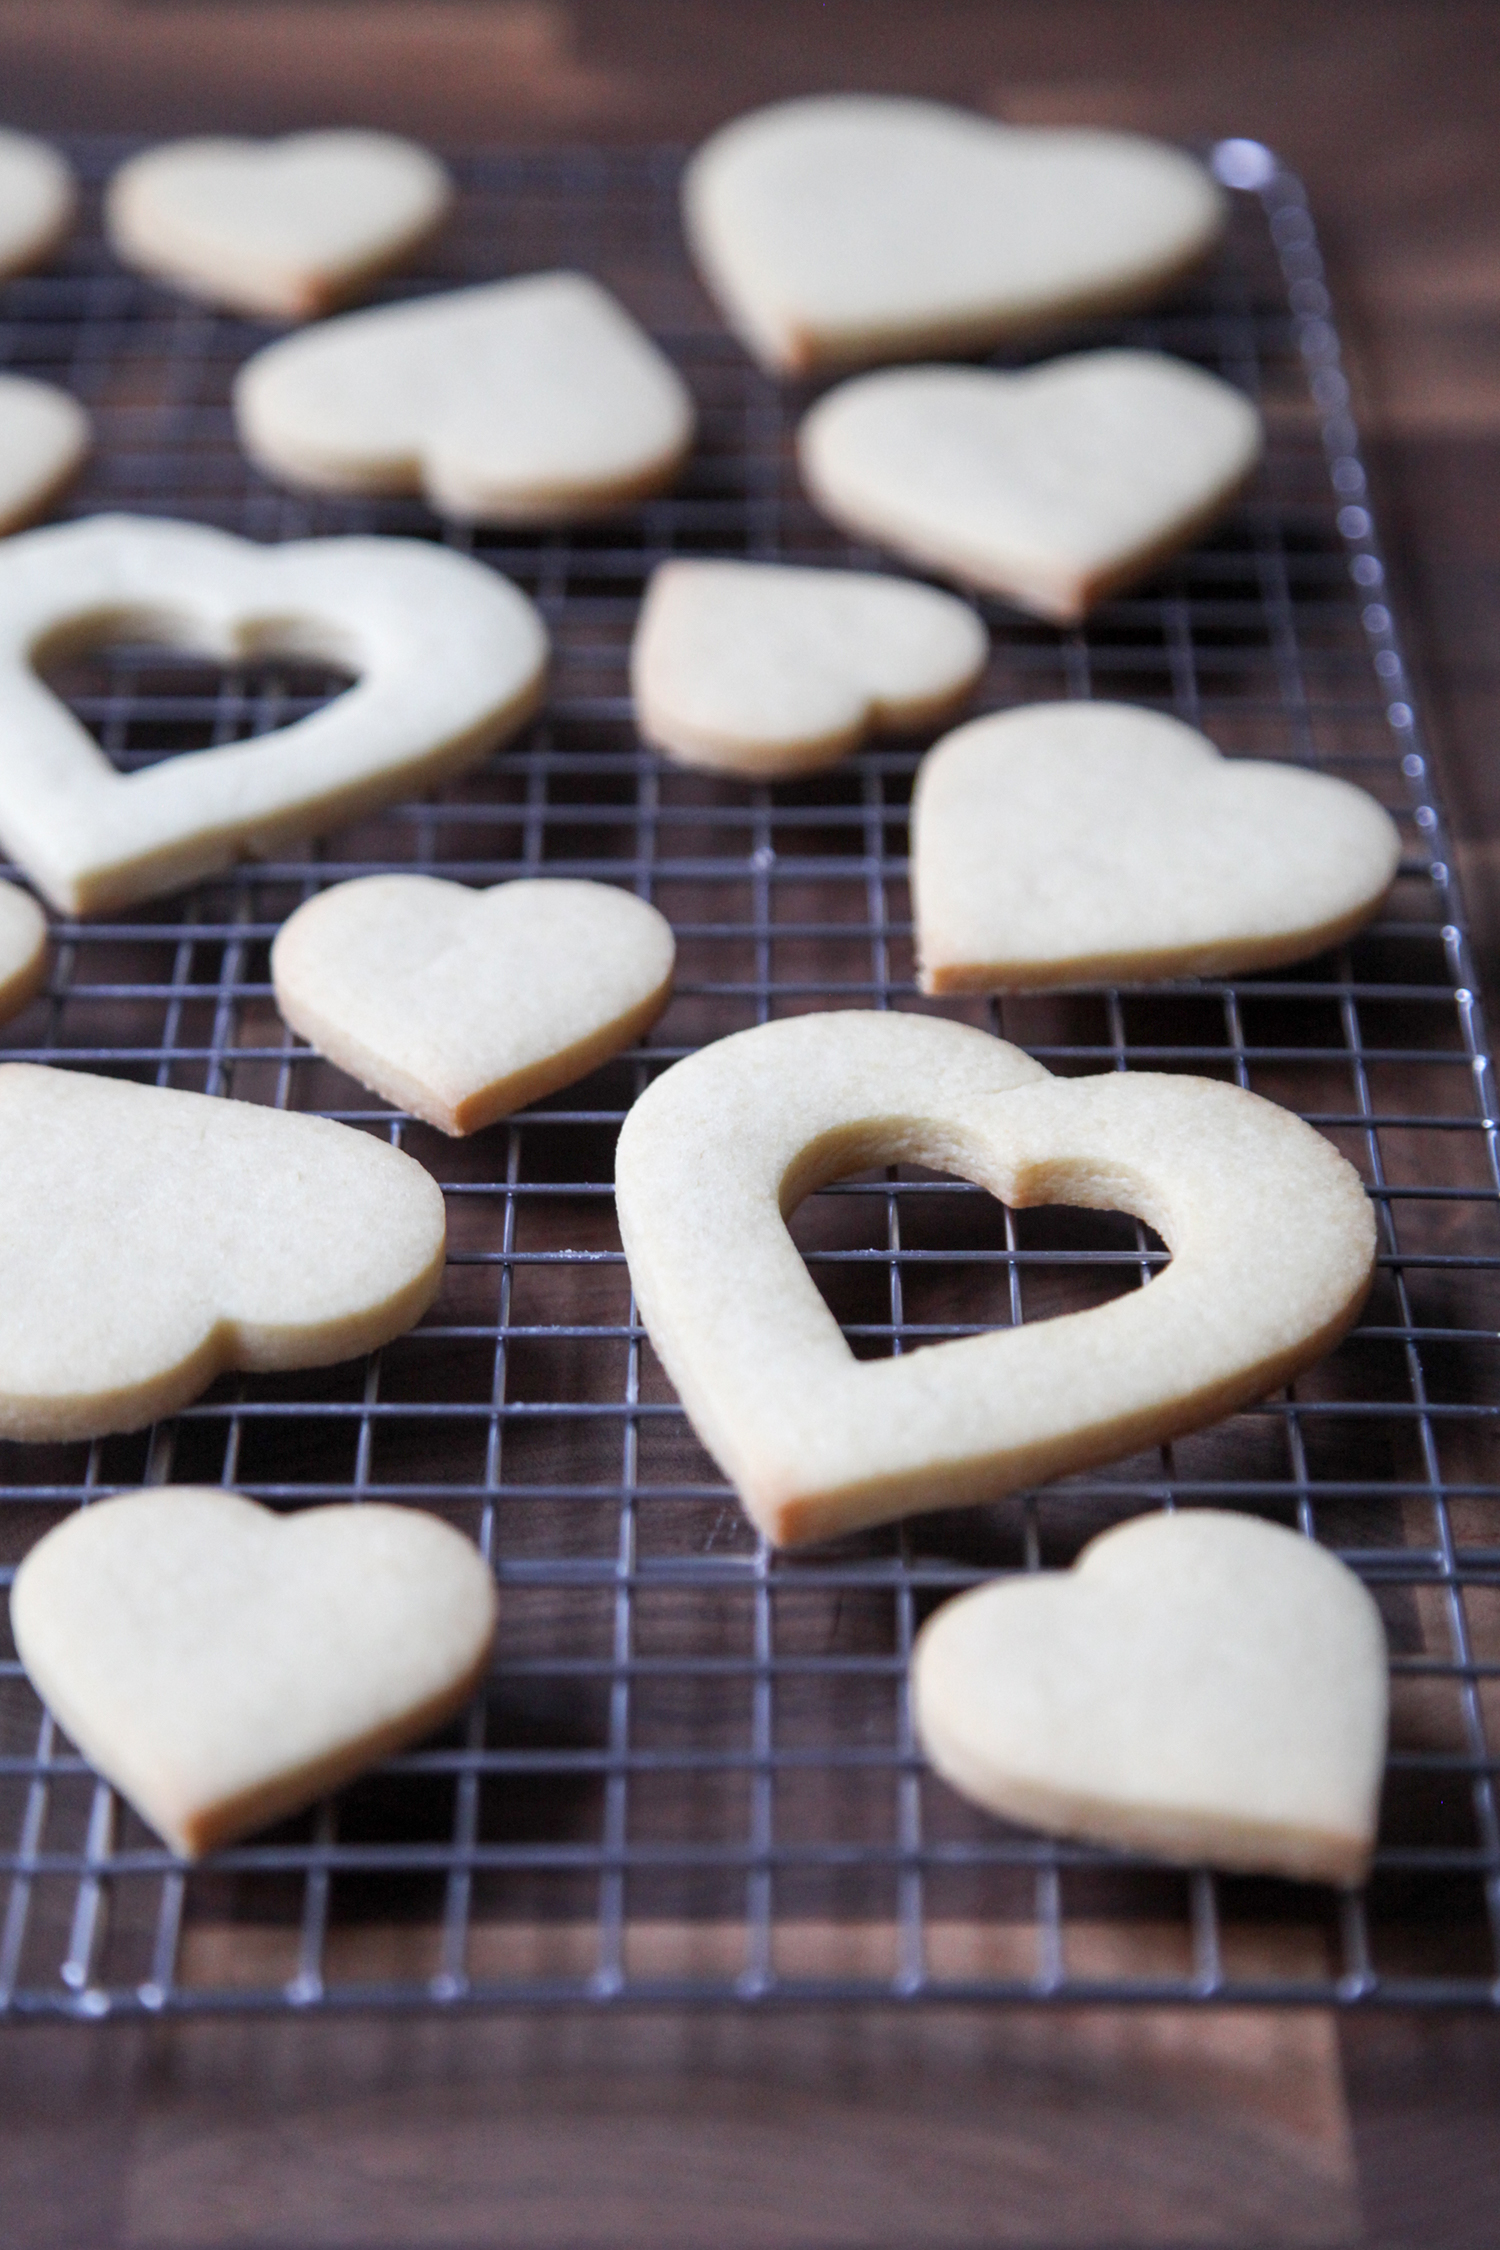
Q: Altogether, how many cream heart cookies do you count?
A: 15